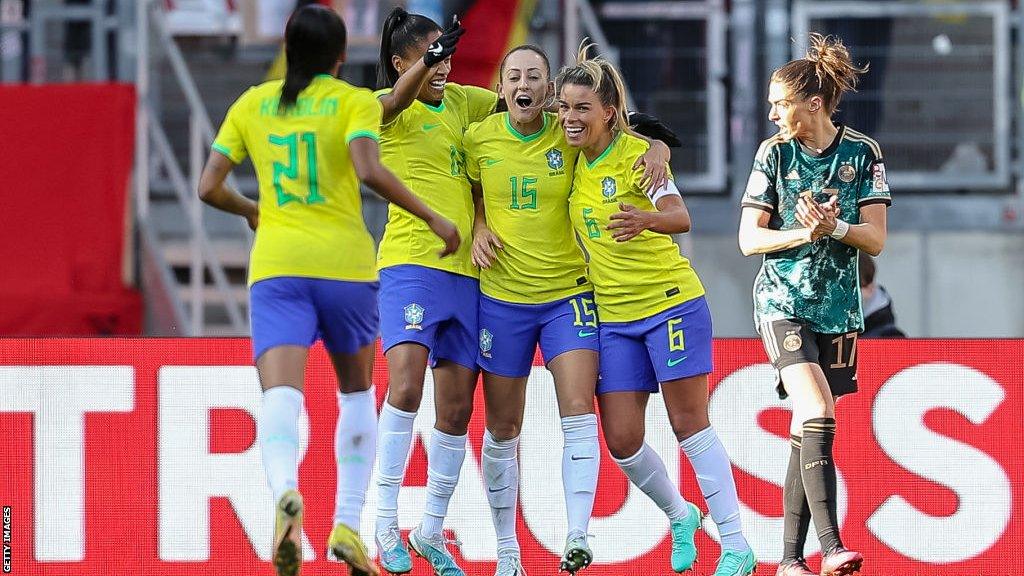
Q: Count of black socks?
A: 2